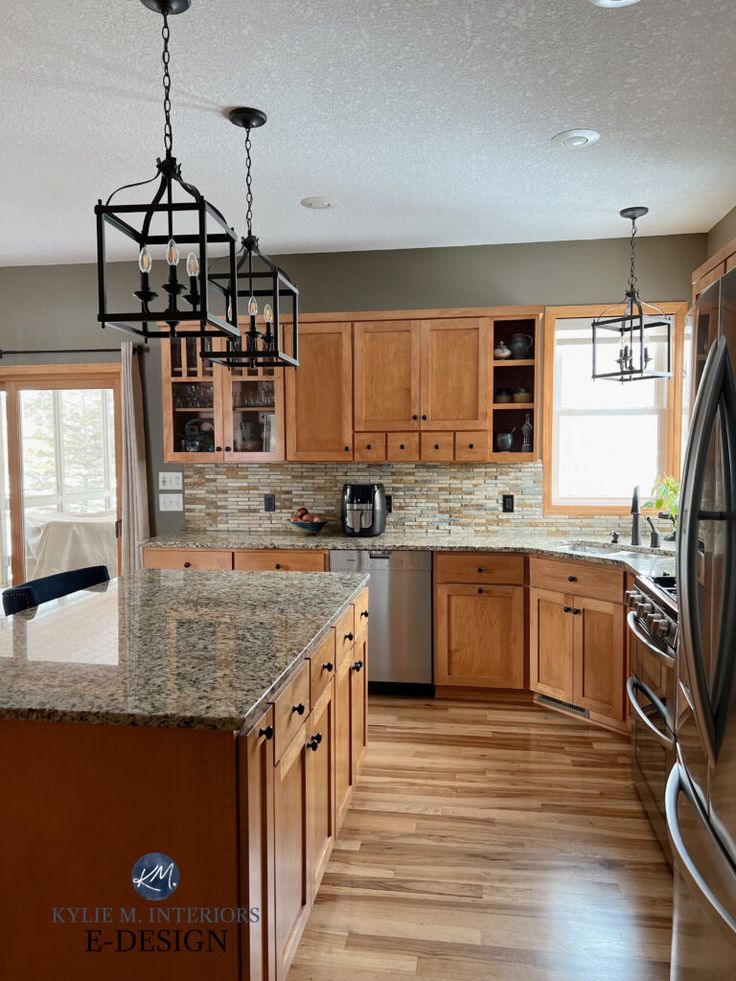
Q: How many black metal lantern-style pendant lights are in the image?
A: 3